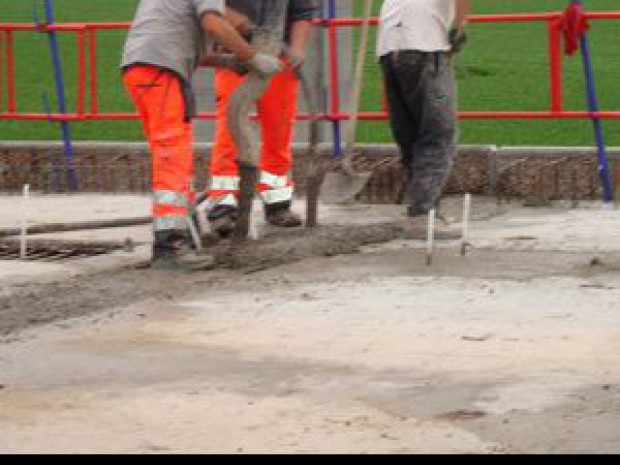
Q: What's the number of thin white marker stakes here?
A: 3